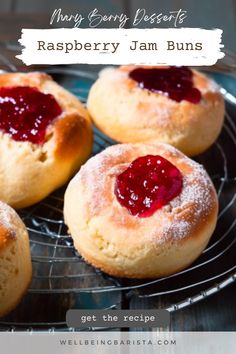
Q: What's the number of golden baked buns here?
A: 4